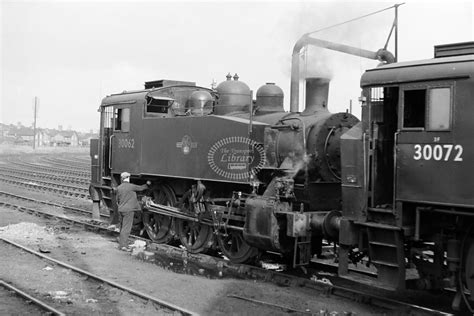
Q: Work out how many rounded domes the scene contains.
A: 3